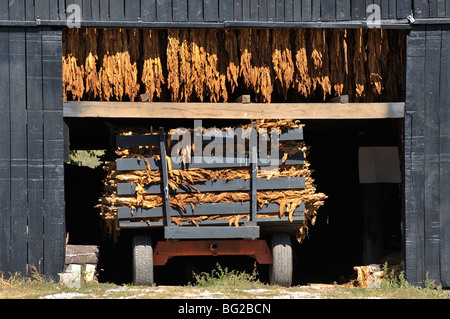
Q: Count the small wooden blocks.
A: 3